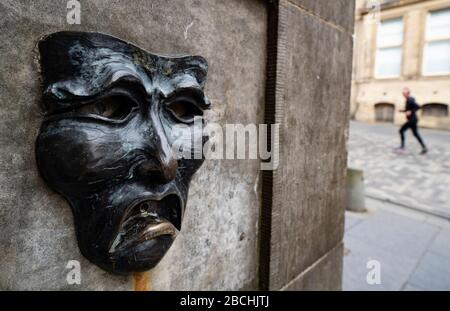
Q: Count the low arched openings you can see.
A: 2